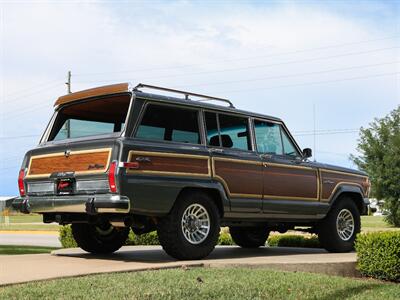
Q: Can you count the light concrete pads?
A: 1